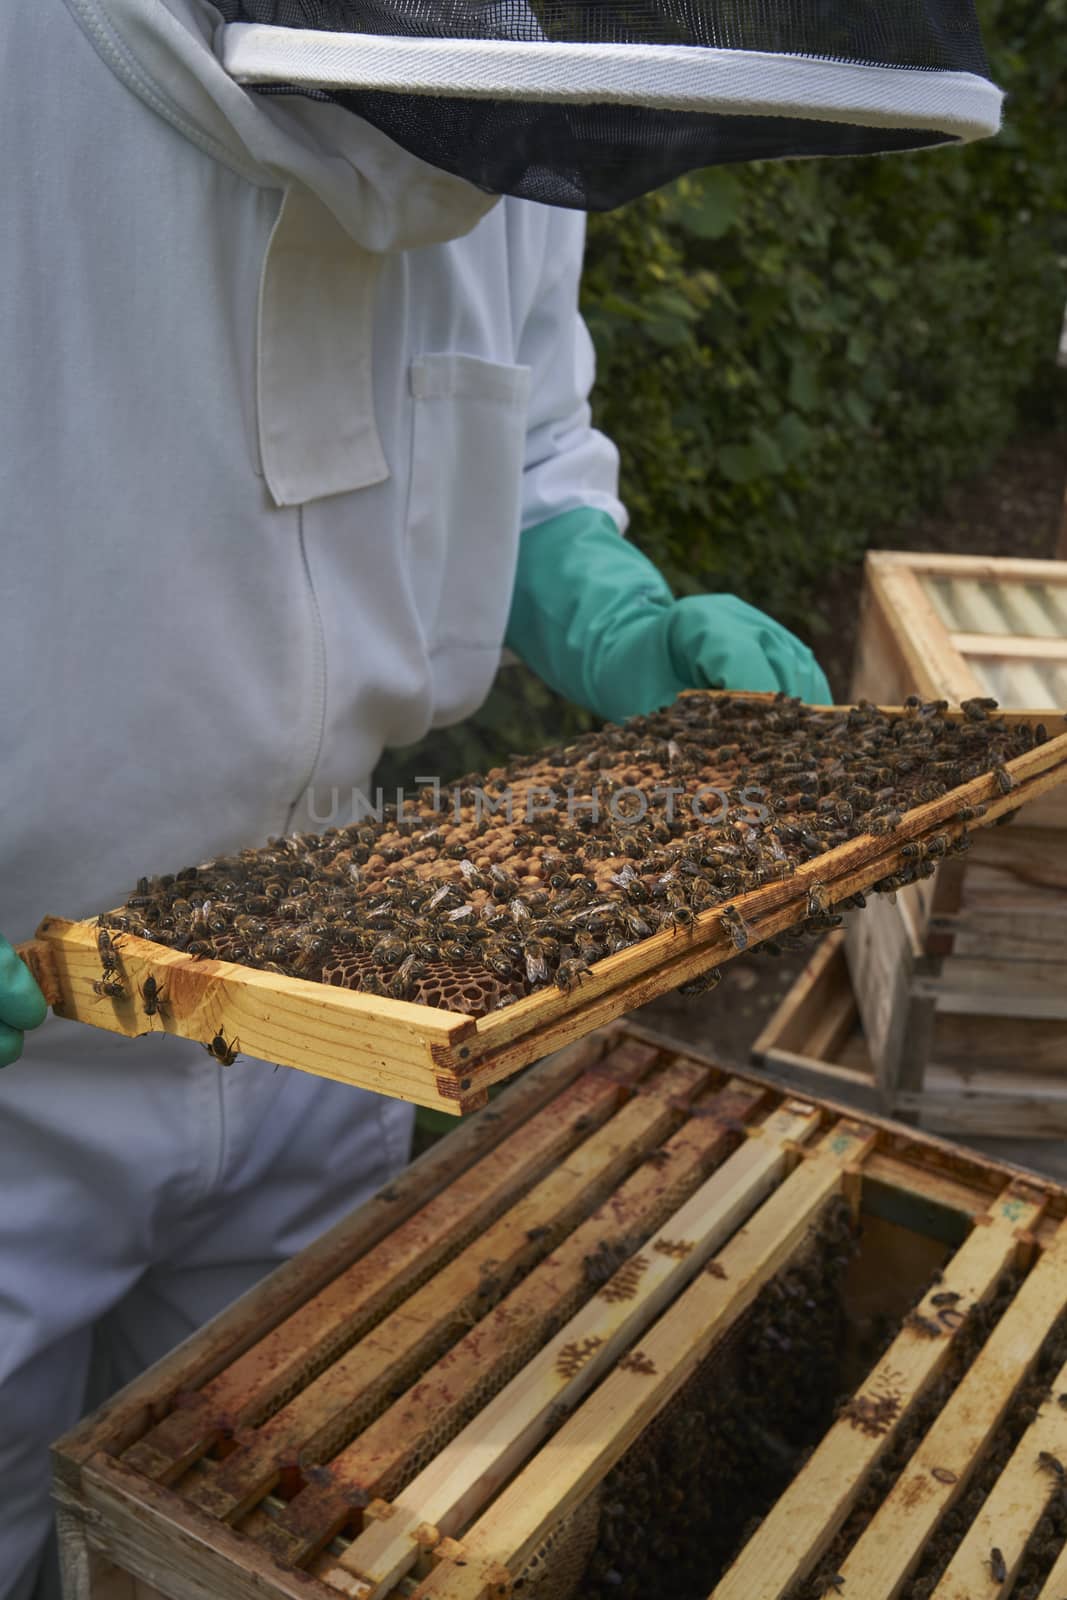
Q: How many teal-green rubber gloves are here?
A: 2